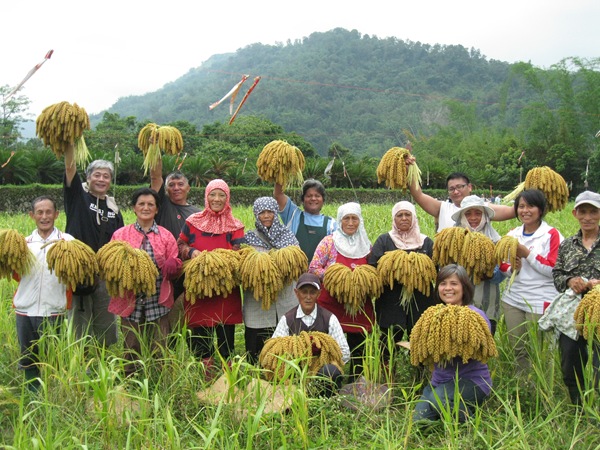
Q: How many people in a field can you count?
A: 15